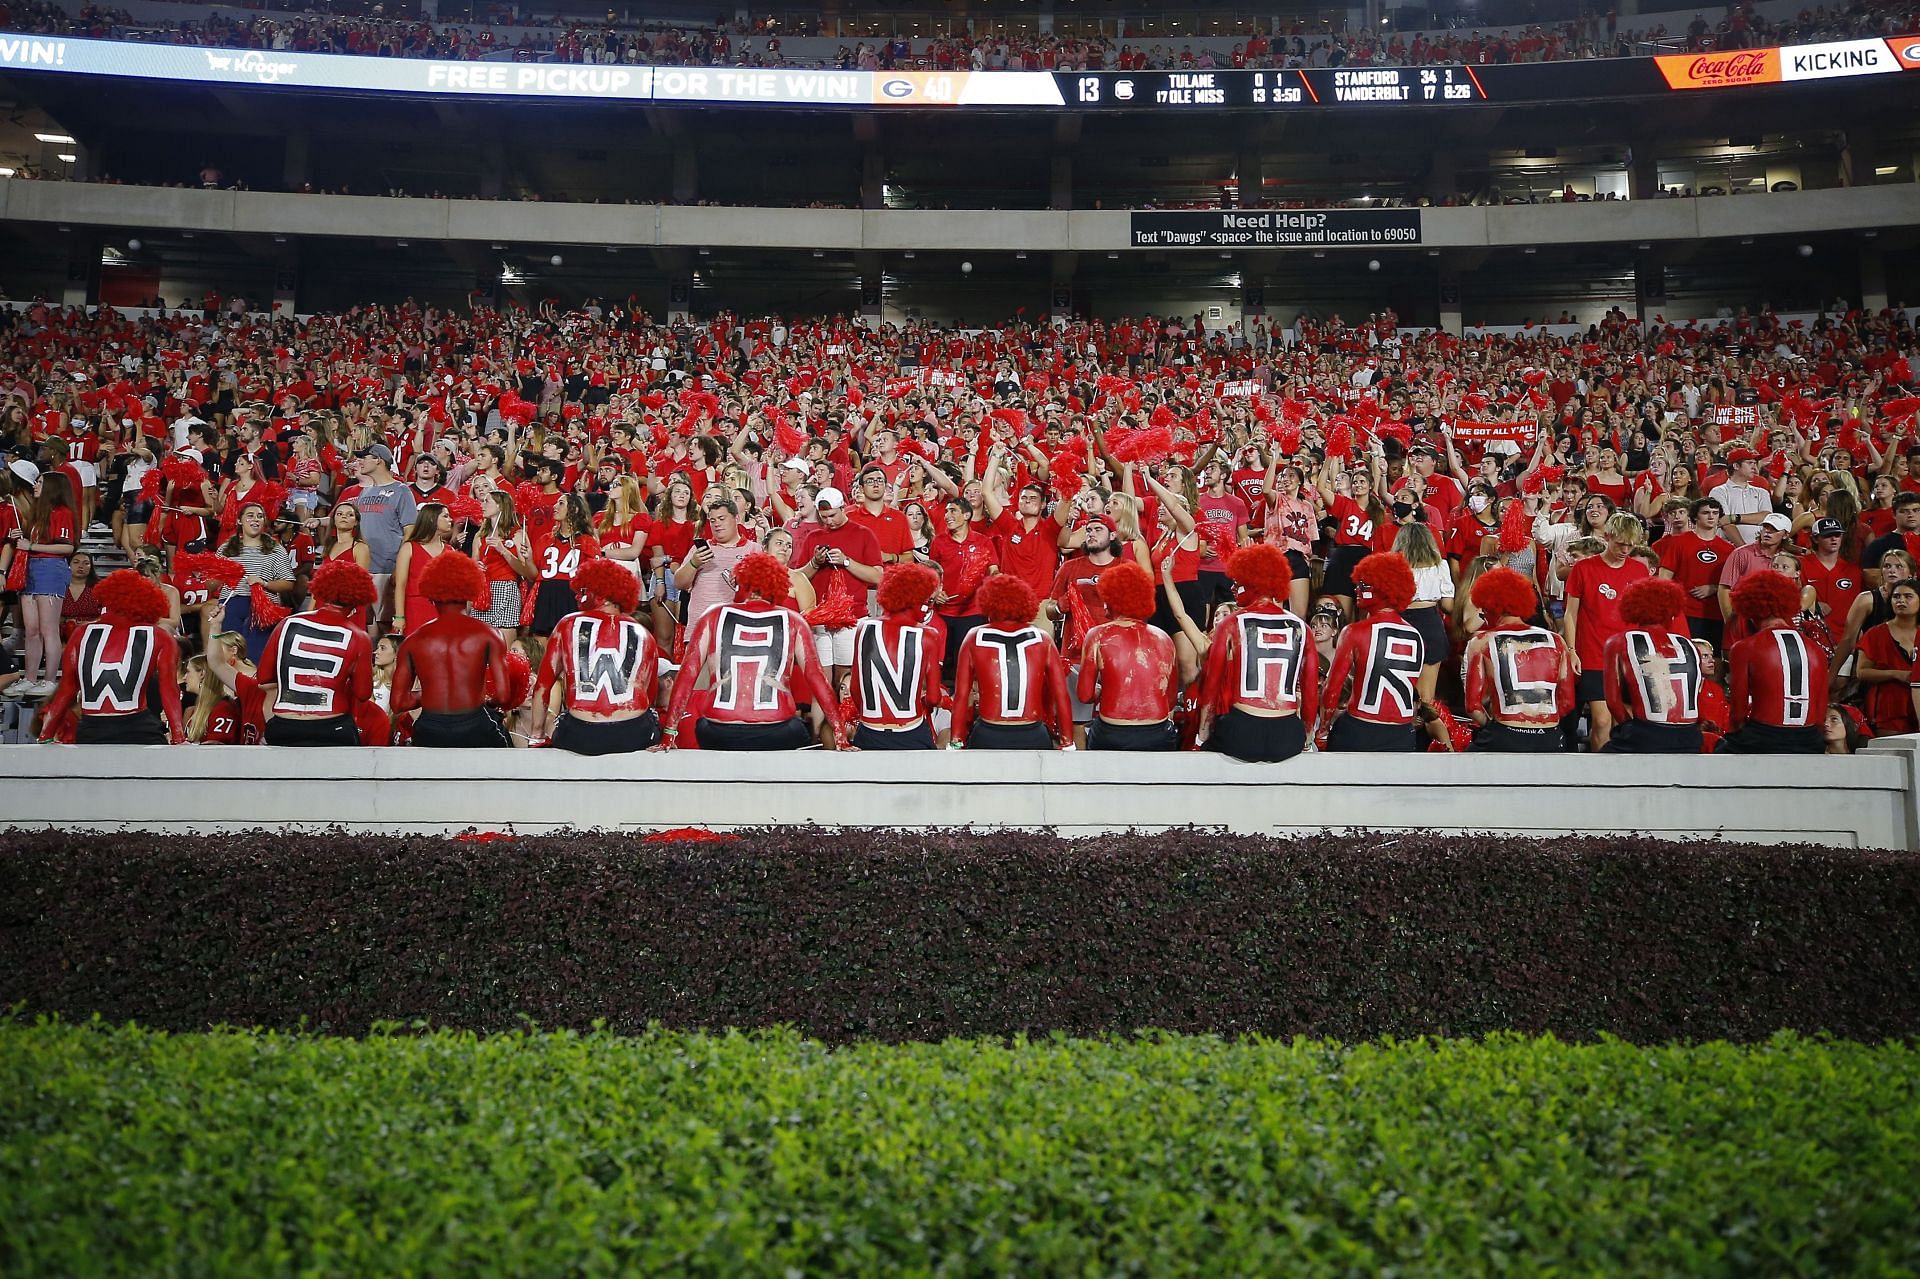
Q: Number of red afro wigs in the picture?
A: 13